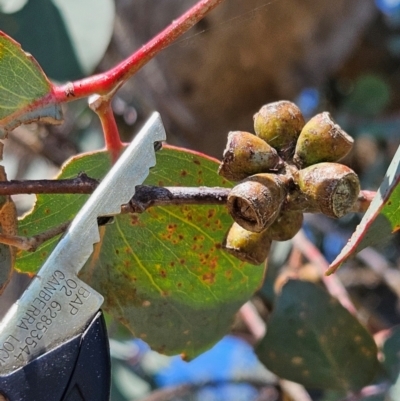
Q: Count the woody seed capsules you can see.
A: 7